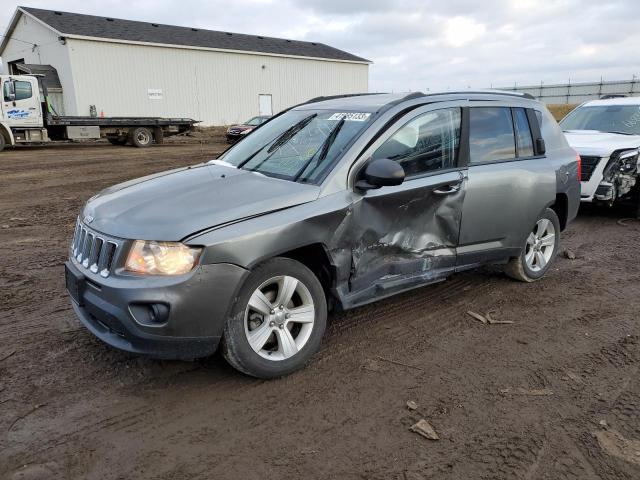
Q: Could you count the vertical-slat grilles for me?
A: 1